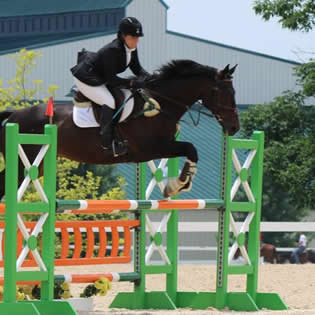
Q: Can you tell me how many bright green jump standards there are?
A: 3